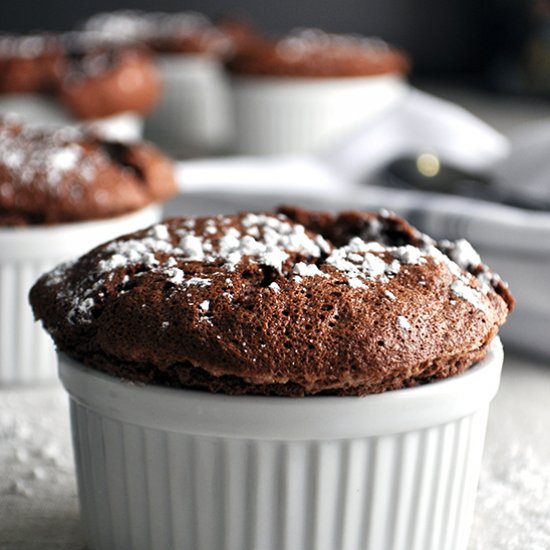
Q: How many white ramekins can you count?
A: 5